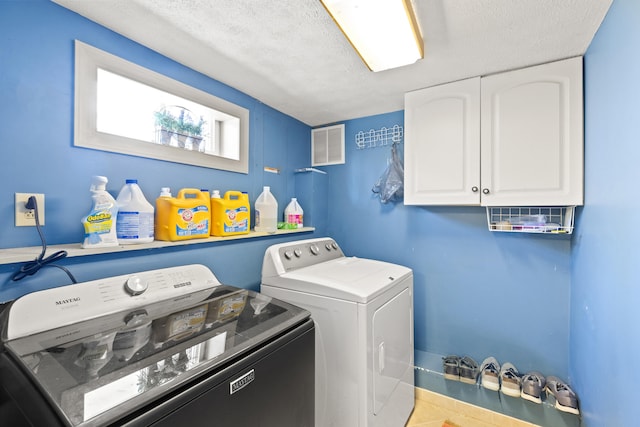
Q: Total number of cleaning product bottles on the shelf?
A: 6